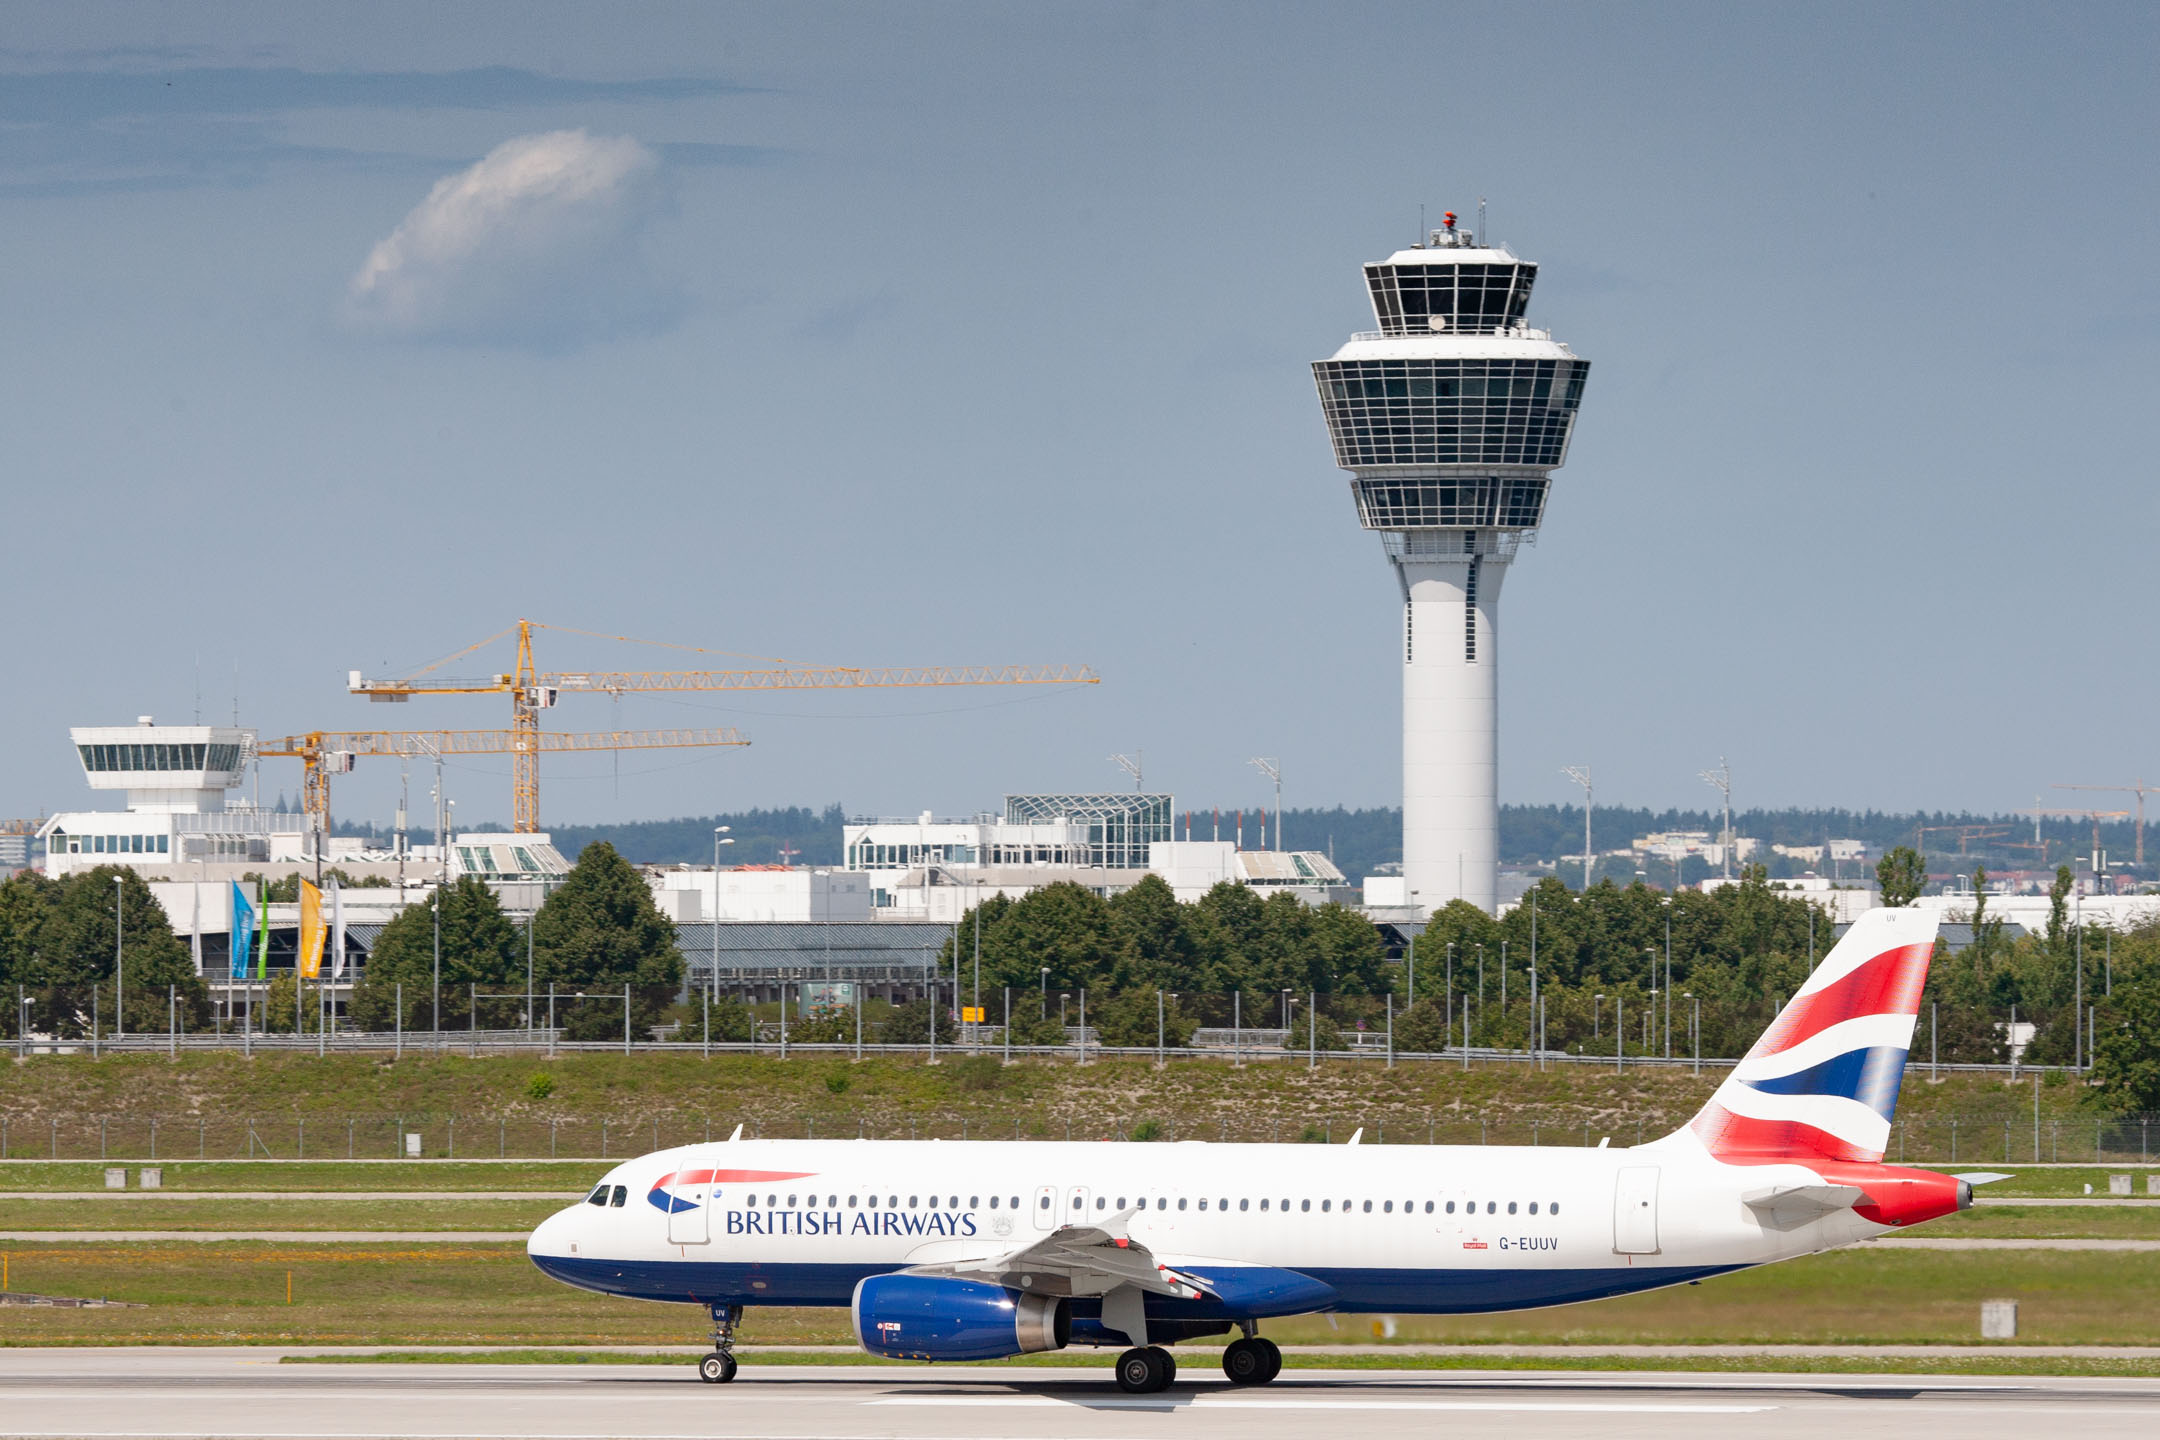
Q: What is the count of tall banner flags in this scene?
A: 5